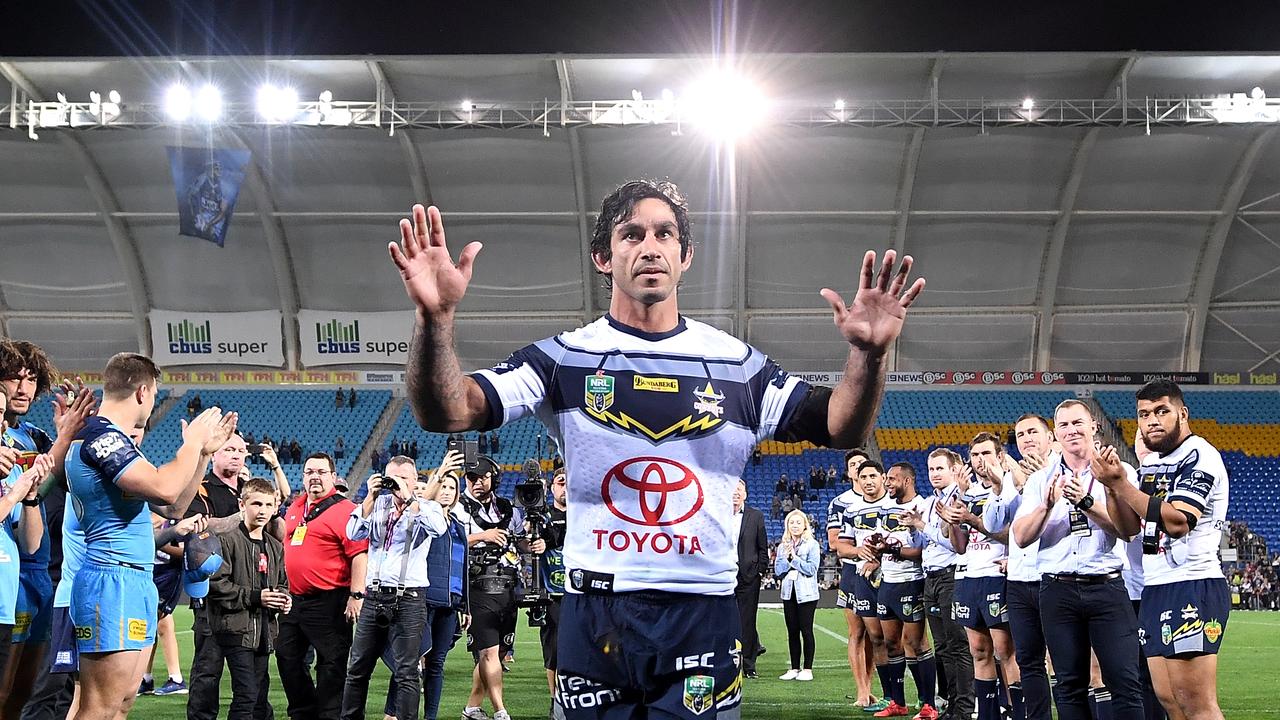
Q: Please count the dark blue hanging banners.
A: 1